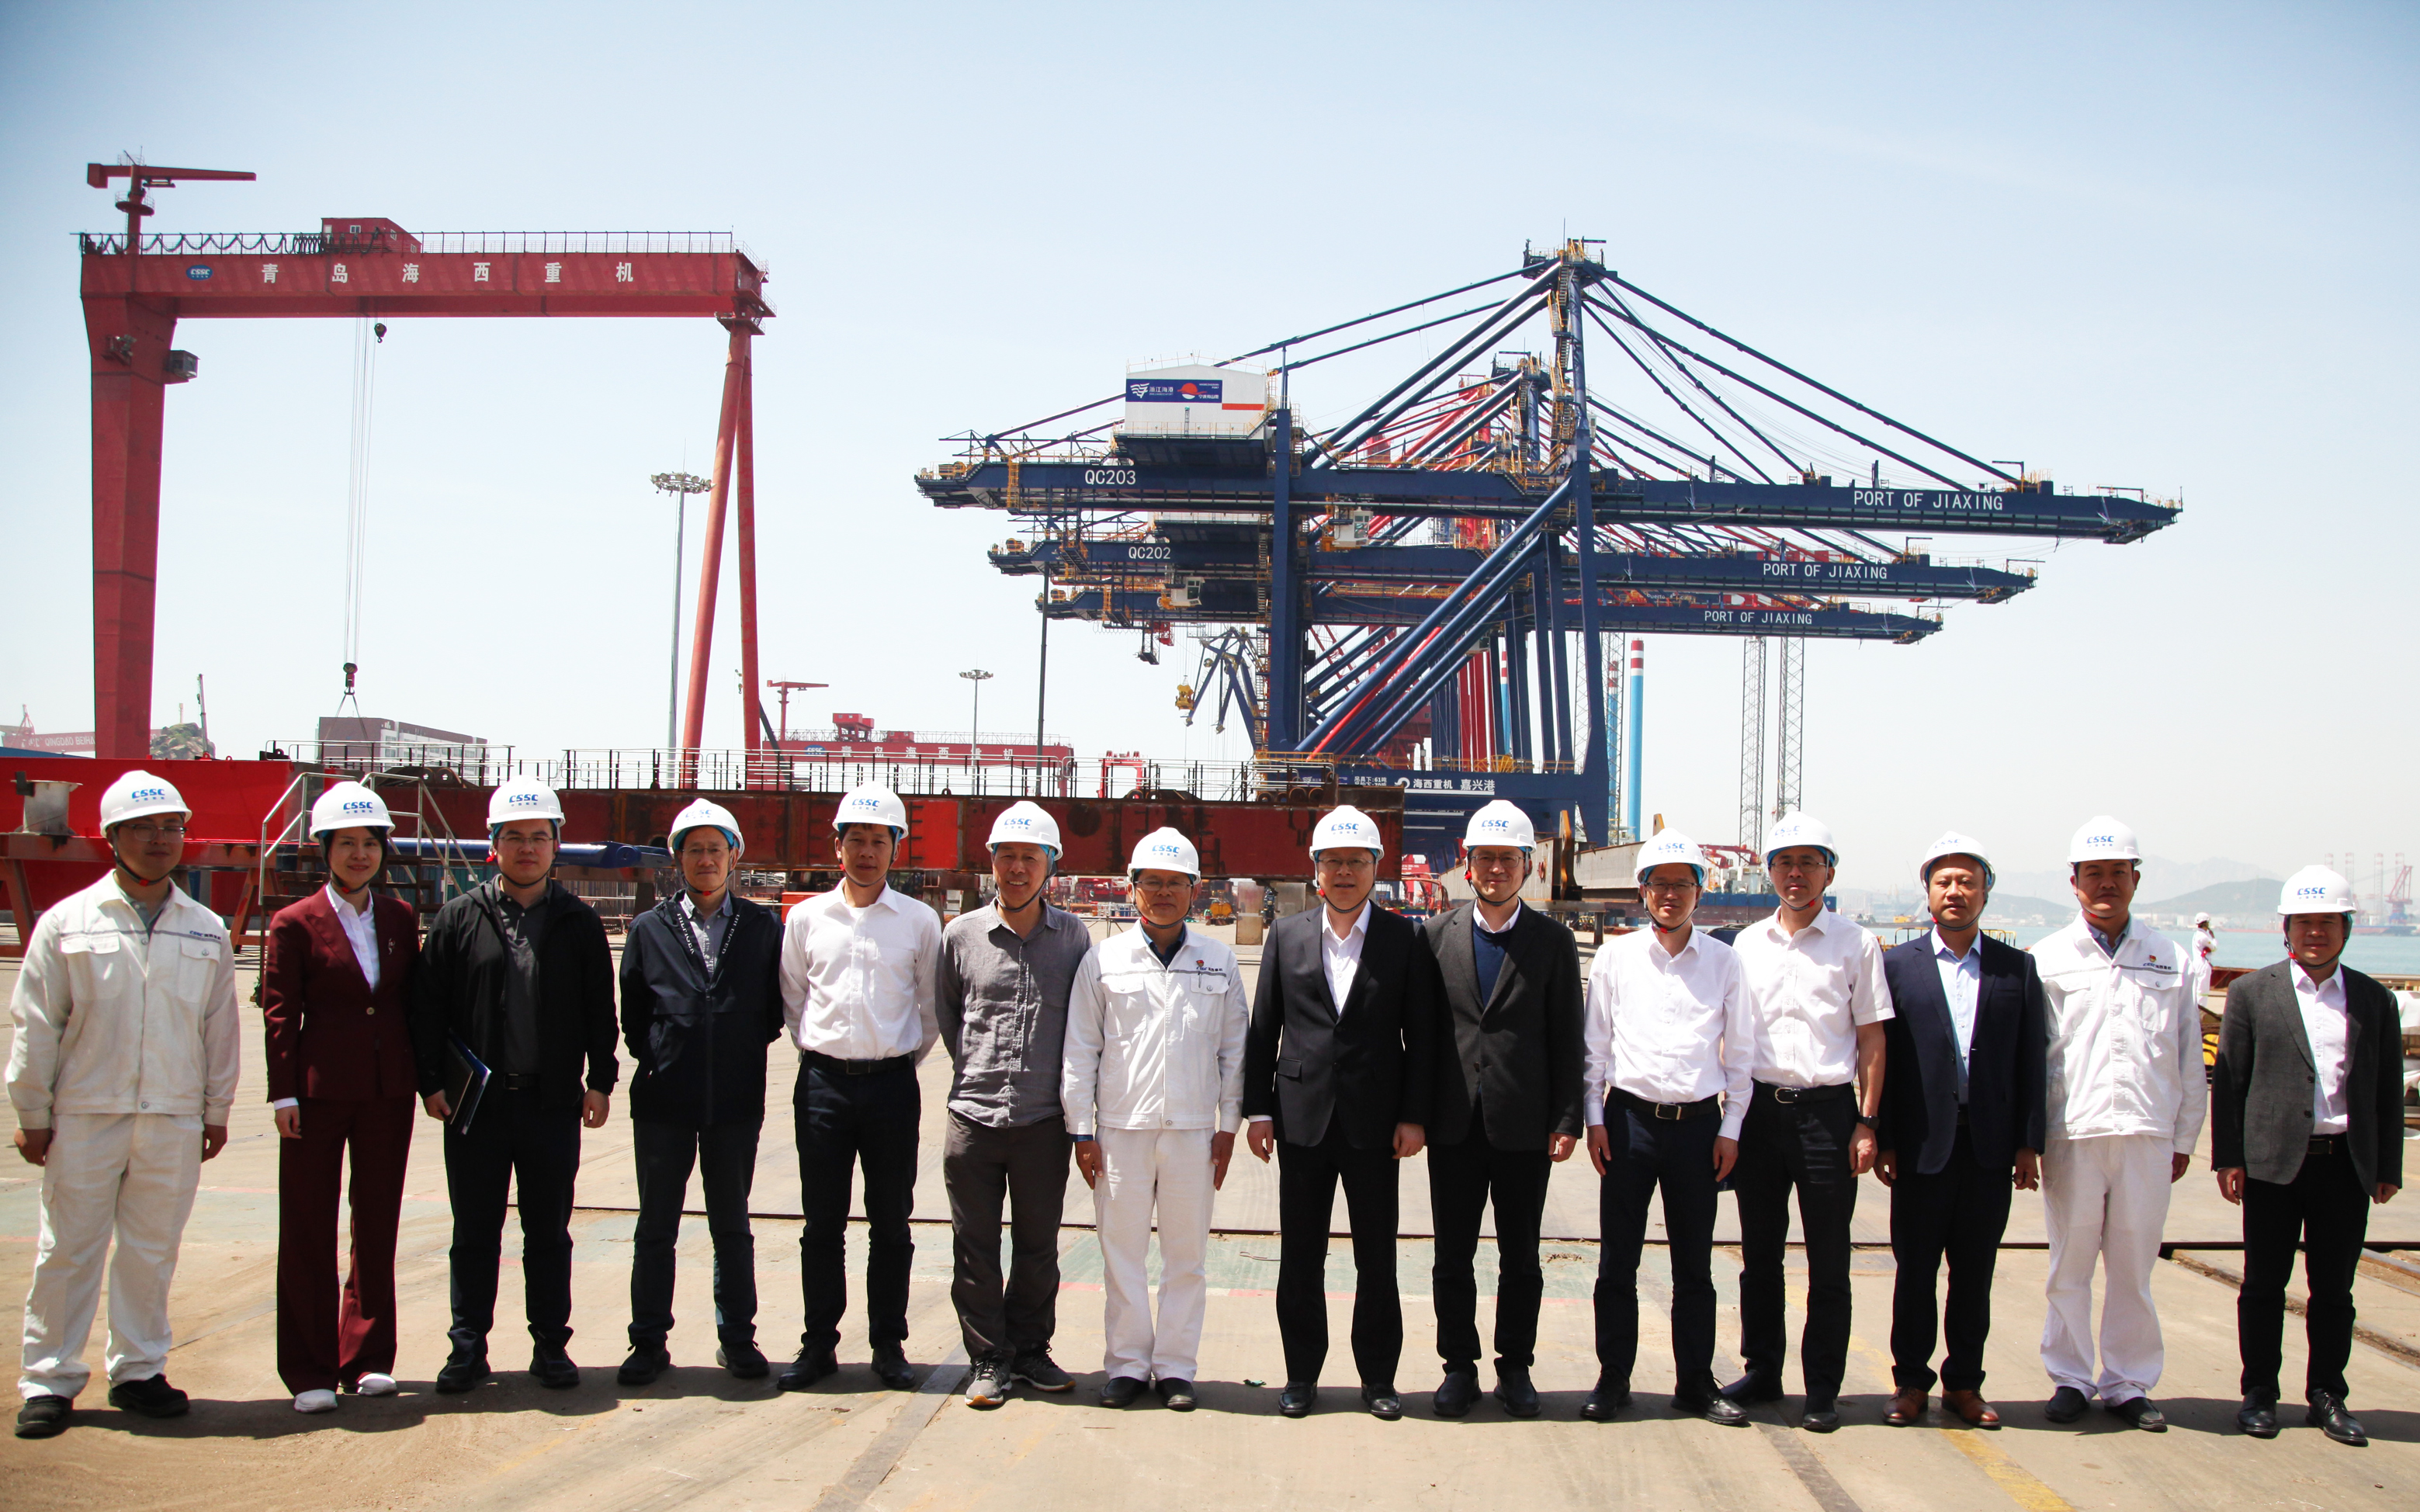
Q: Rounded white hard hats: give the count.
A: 15